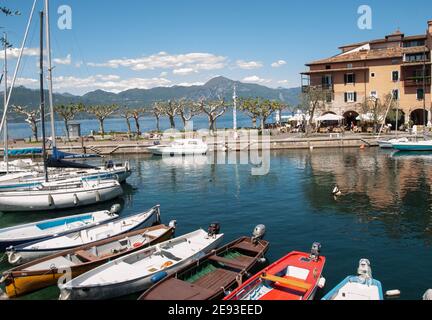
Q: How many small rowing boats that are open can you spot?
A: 7